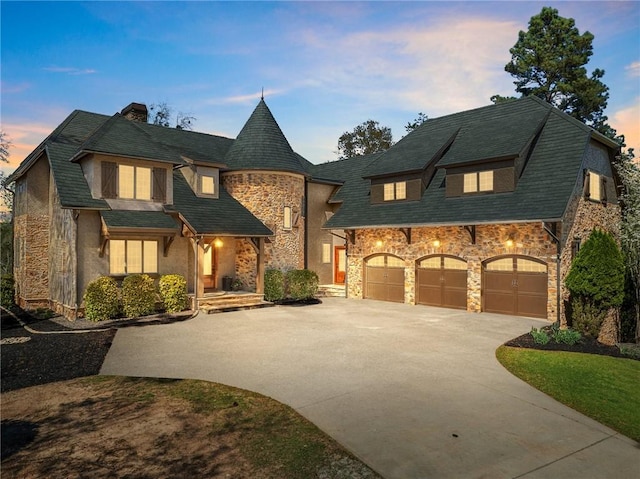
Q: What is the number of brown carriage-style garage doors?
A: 3